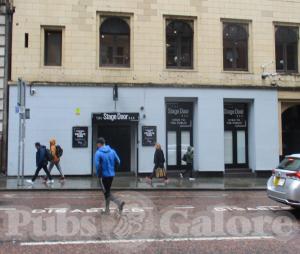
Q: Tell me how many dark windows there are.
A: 5